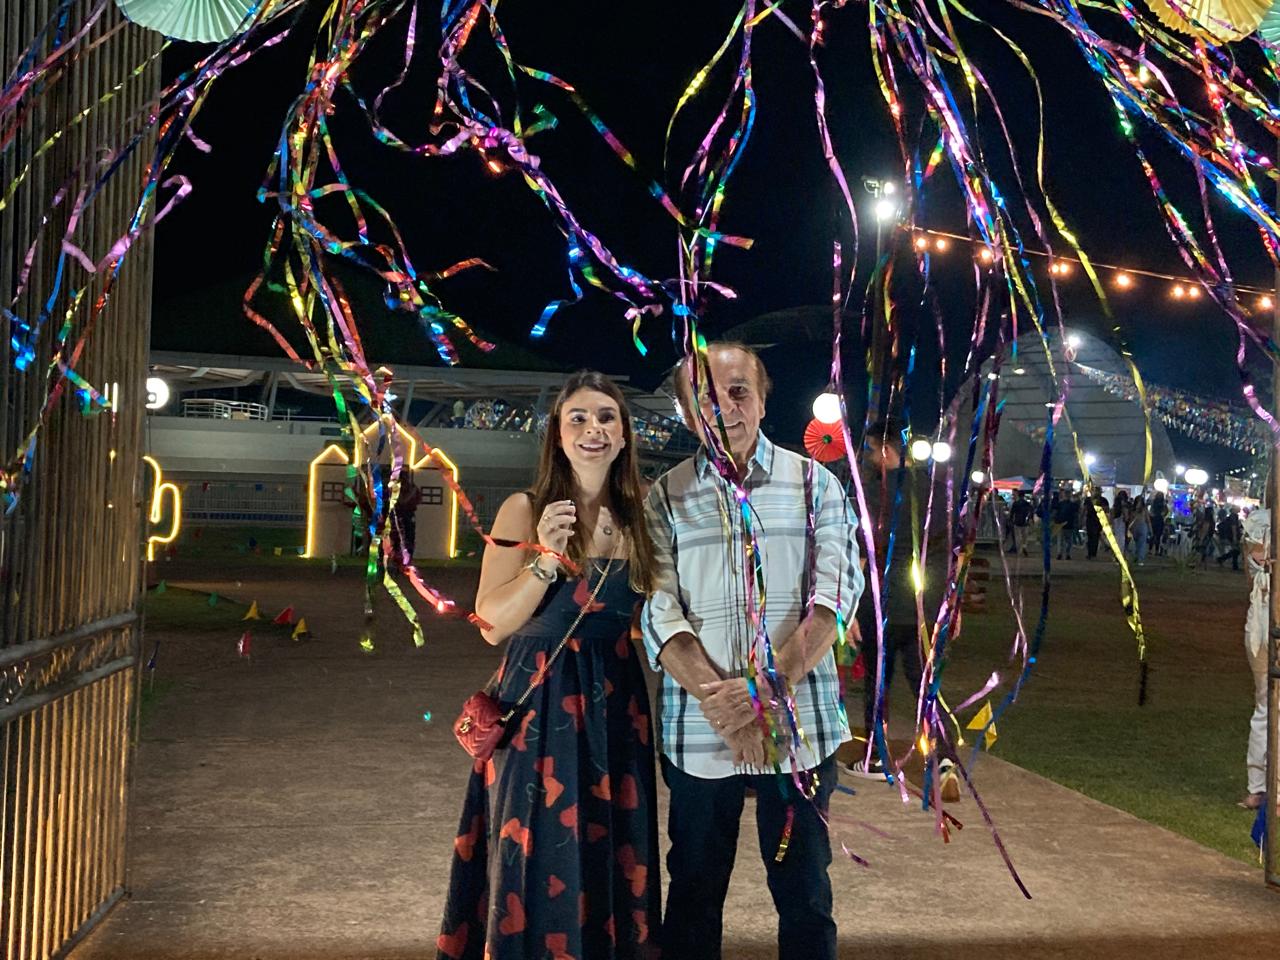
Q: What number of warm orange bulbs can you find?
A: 9